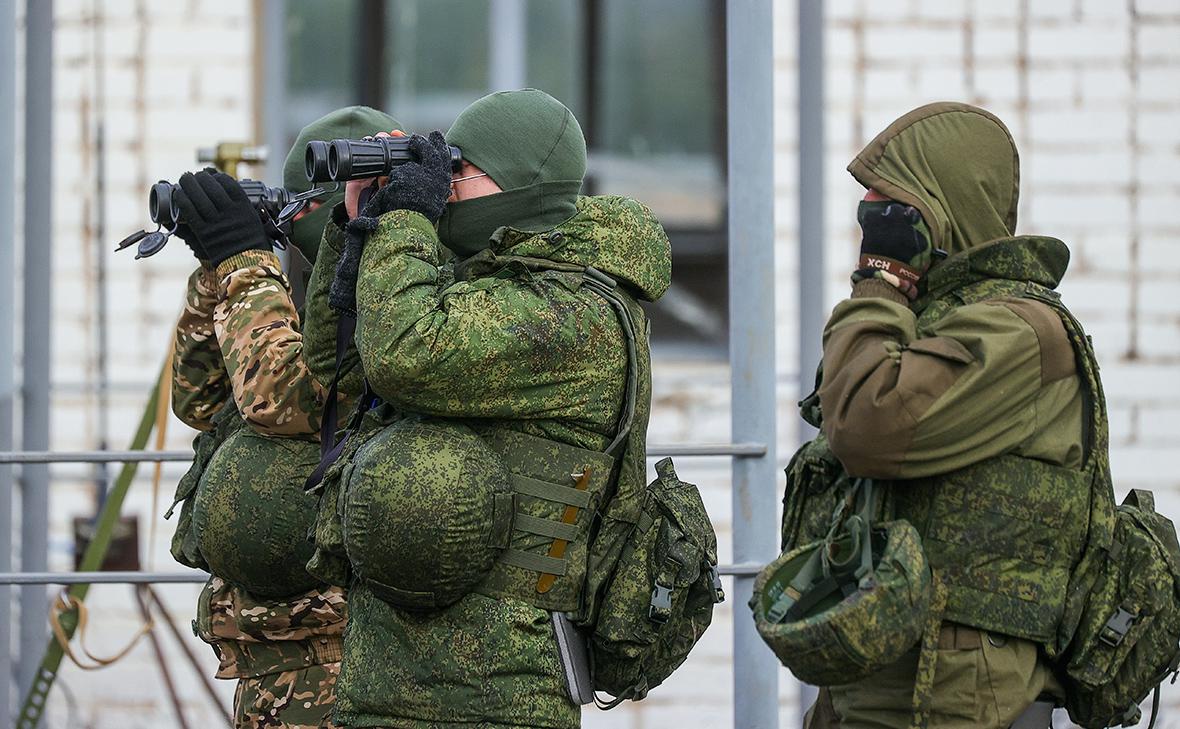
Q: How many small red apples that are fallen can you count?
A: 0